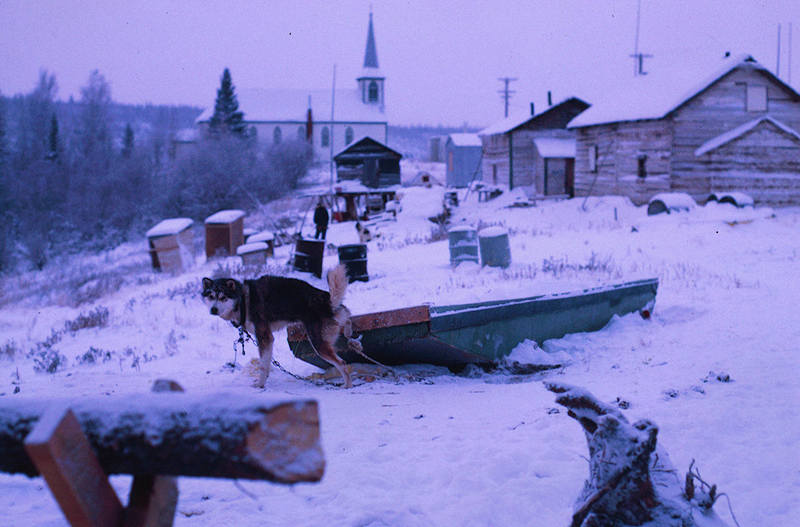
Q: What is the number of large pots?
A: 4